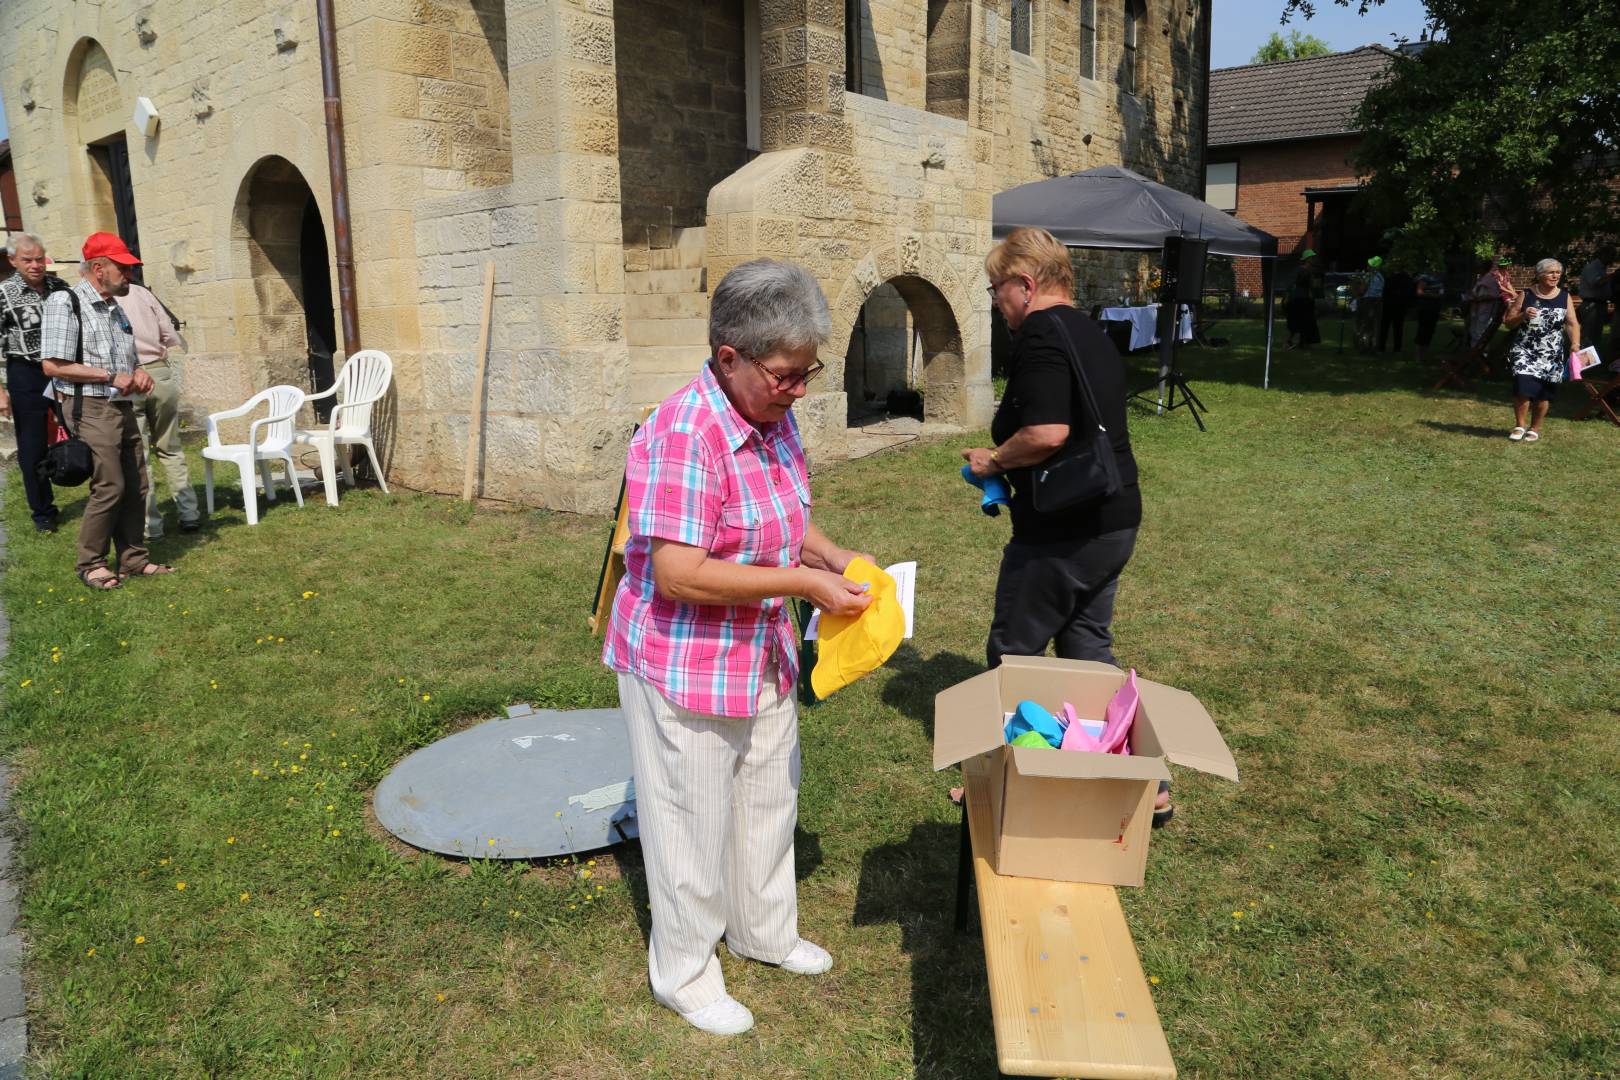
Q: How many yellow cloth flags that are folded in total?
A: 1